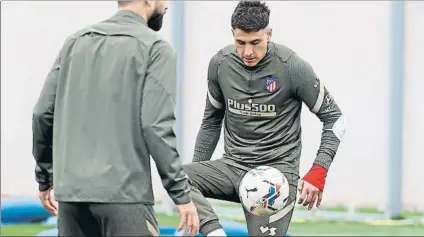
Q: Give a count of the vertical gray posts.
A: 2